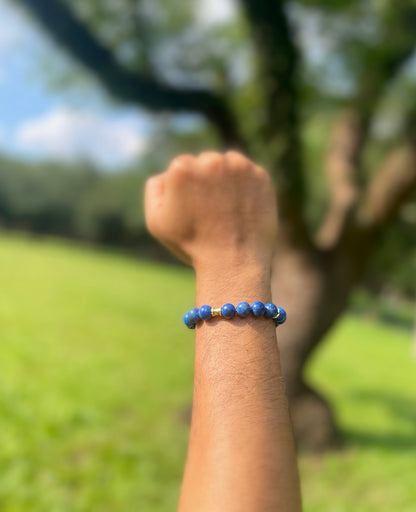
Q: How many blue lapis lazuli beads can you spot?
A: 8